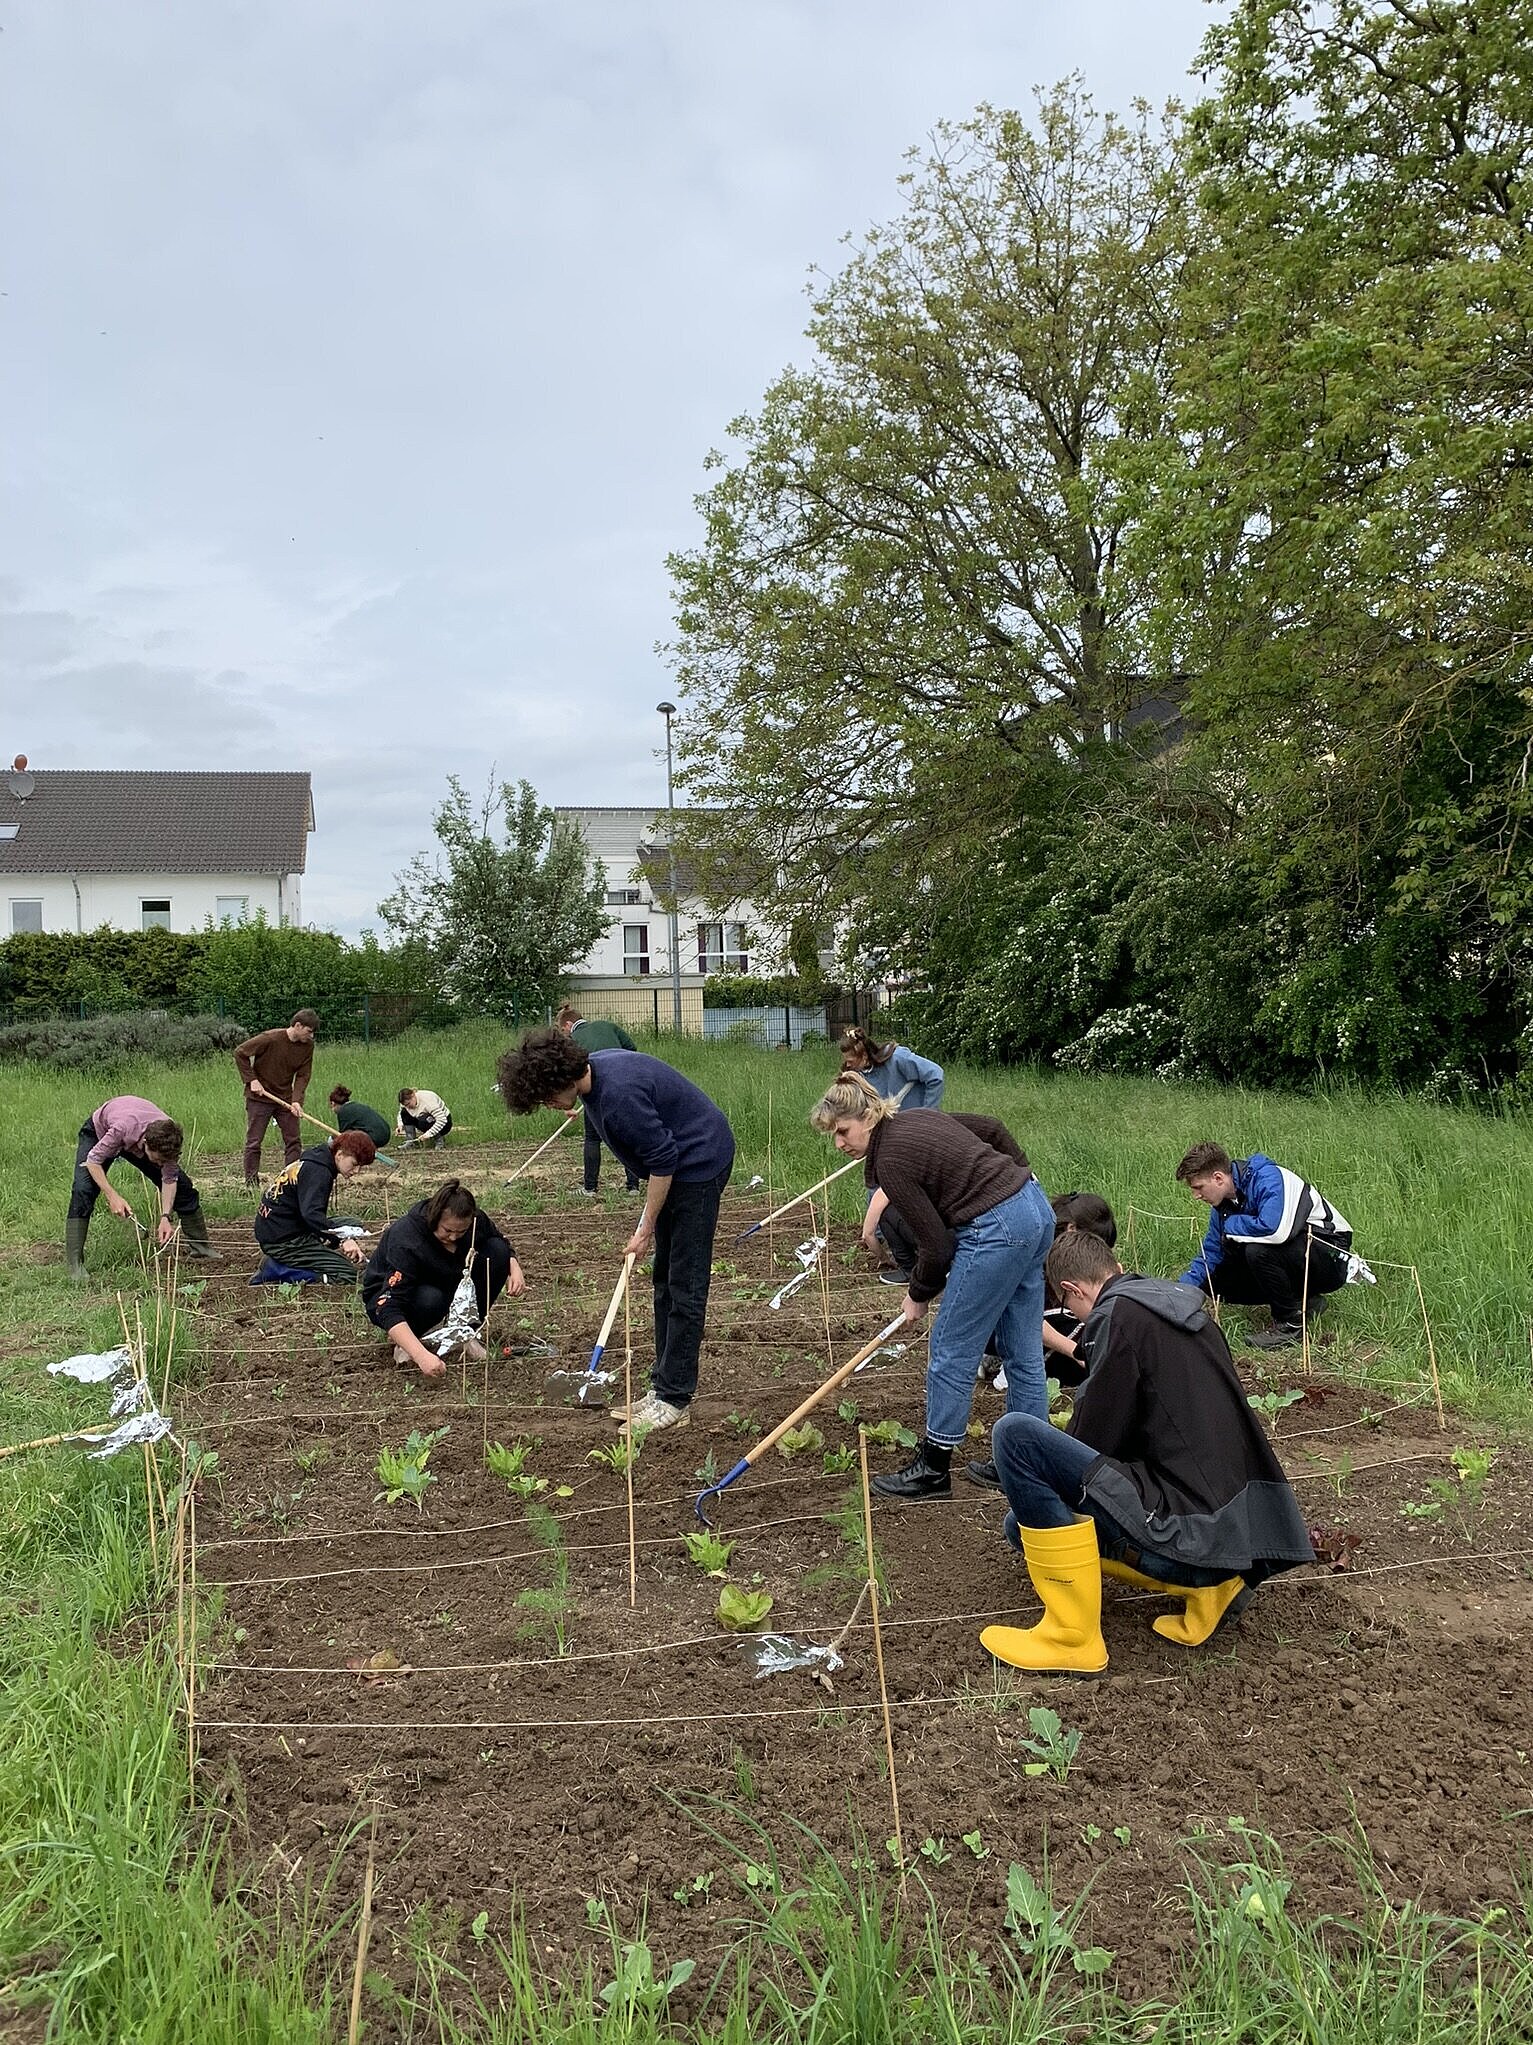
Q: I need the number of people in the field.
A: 14